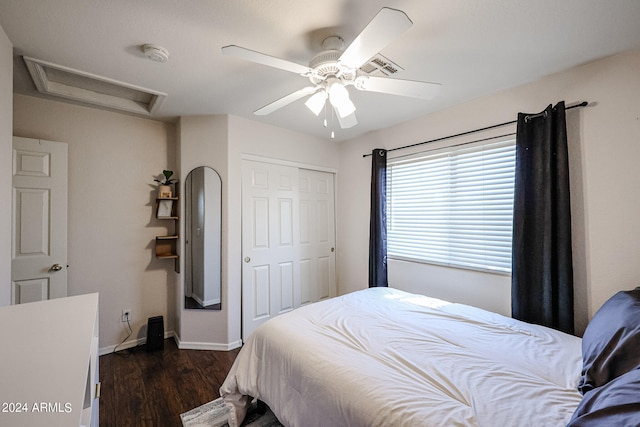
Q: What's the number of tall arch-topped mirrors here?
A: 1